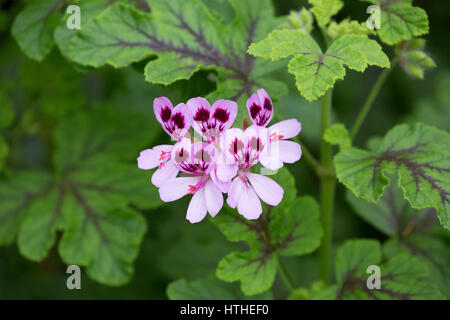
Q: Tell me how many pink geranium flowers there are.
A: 5